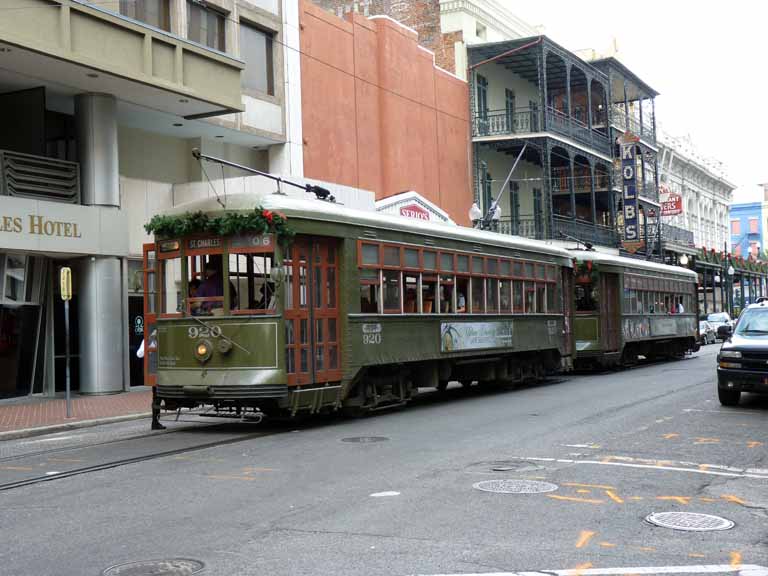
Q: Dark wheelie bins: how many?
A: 0